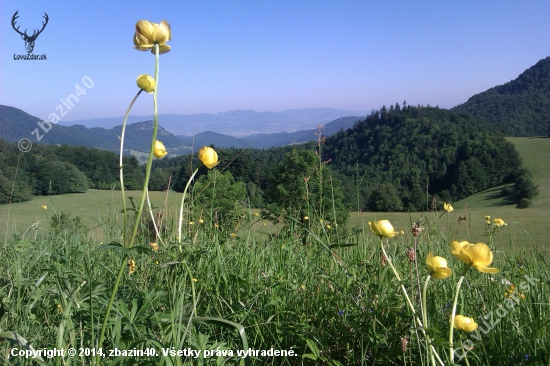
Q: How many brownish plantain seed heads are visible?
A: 3